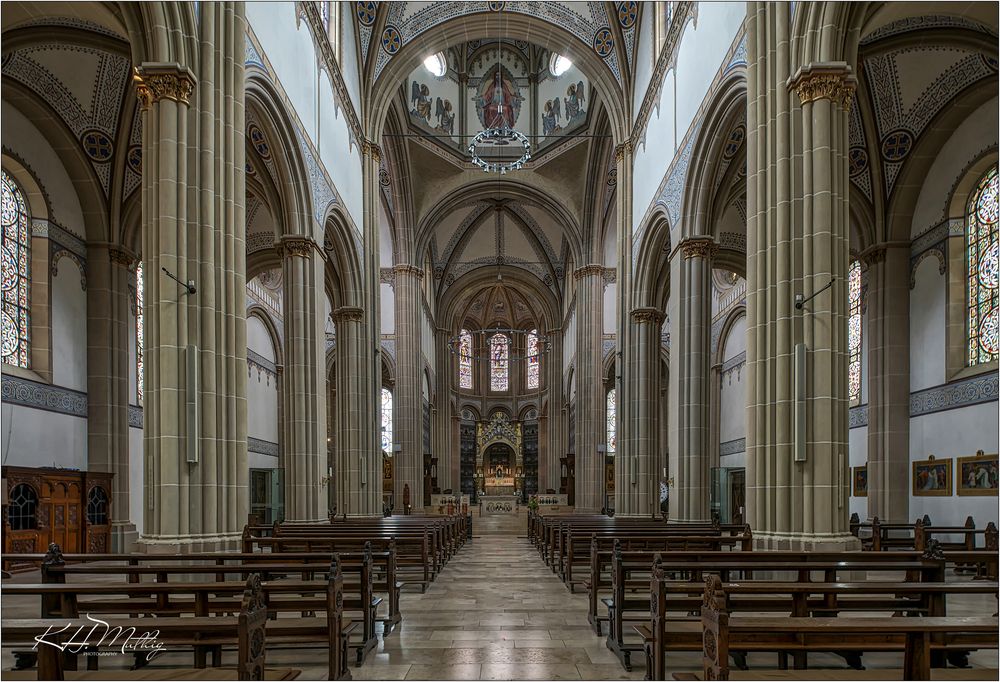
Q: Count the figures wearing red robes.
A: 1